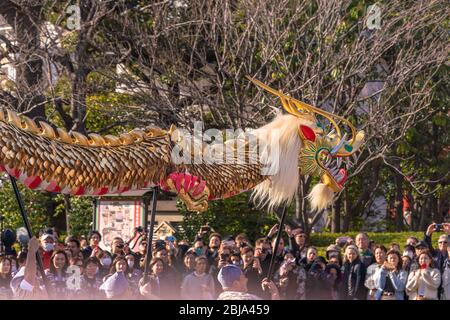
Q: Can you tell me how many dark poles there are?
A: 3